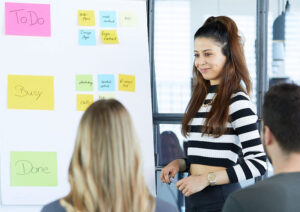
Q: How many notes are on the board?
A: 13